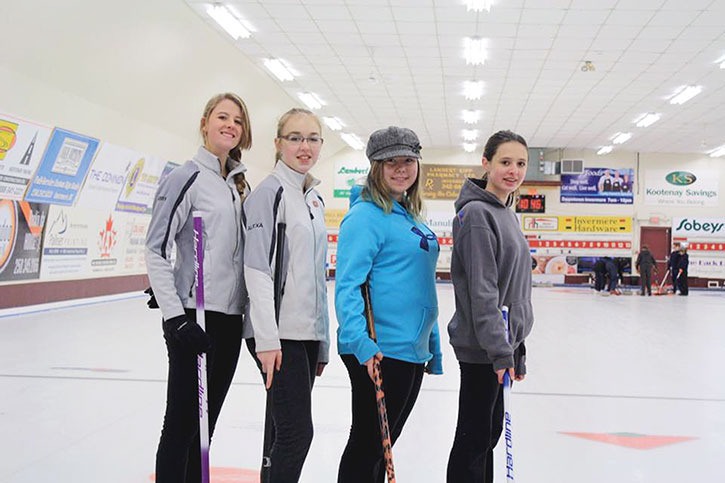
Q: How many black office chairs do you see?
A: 0